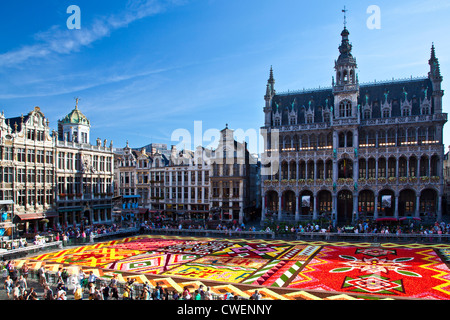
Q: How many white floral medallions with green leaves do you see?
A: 1